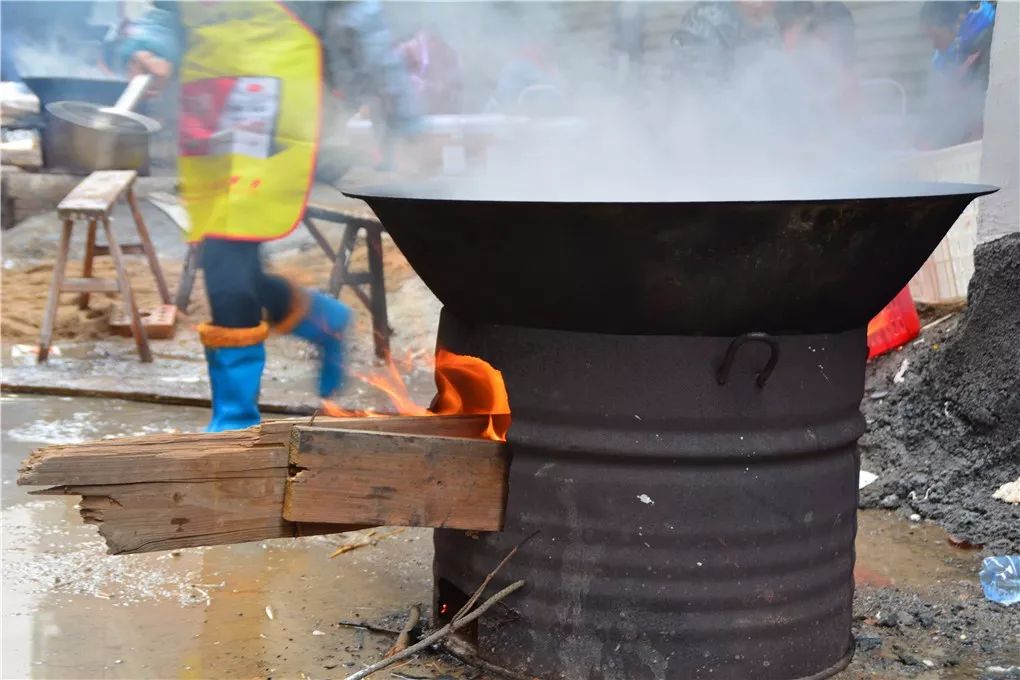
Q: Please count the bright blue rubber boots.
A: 2